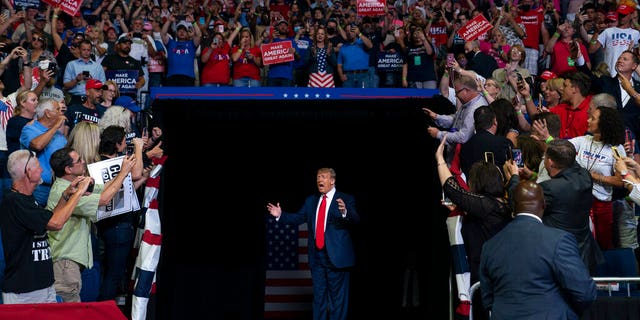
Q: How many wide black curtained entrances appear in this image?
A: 1